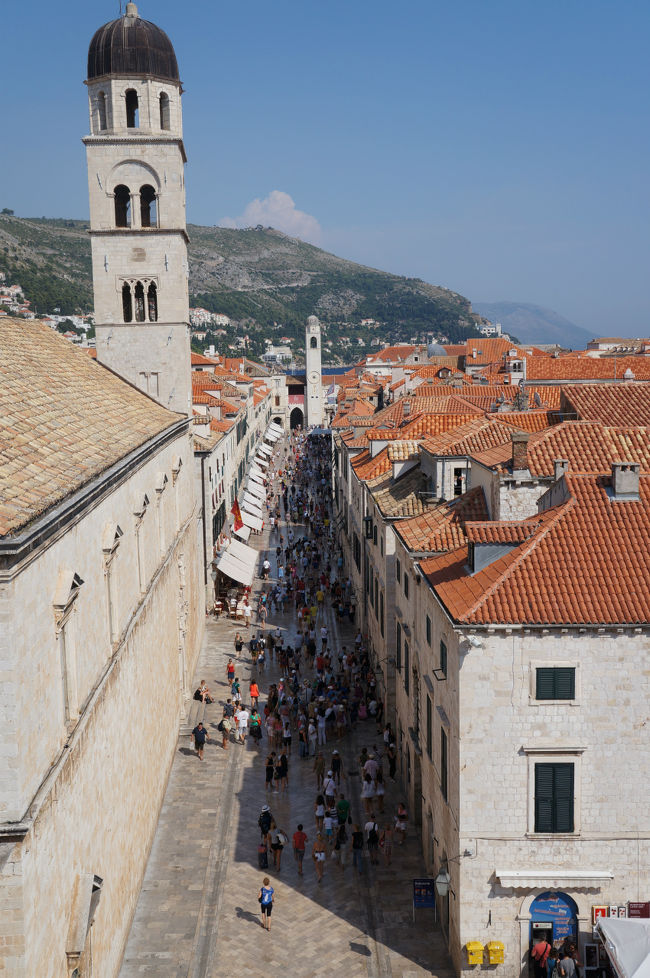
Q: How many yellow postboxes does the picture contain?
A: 2